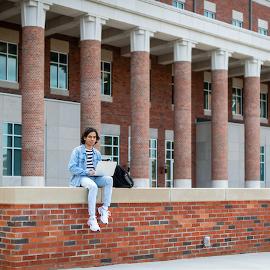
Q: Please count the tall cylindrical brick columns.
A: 6